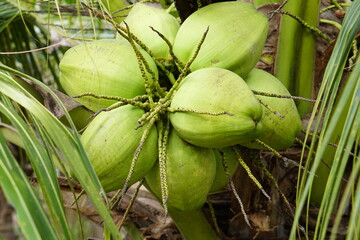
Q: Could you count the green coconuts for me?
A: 8